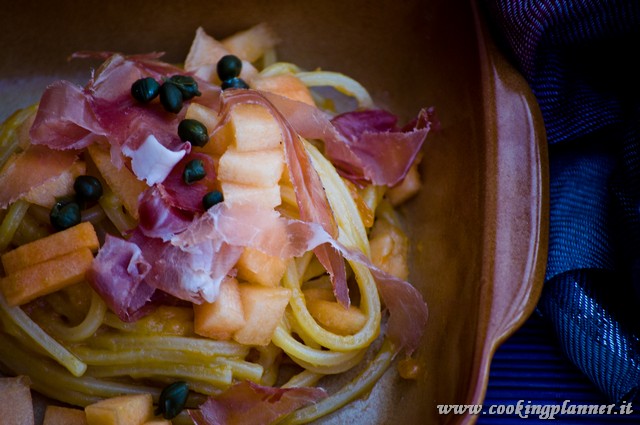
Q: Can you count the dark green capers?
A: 11